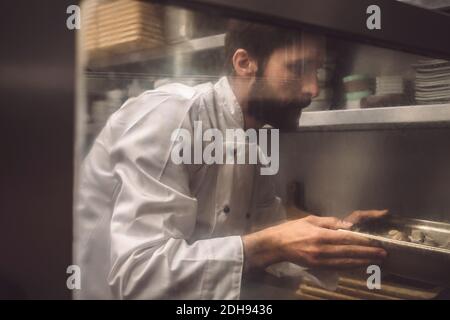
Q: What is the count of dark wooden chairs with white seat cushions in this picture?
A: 0